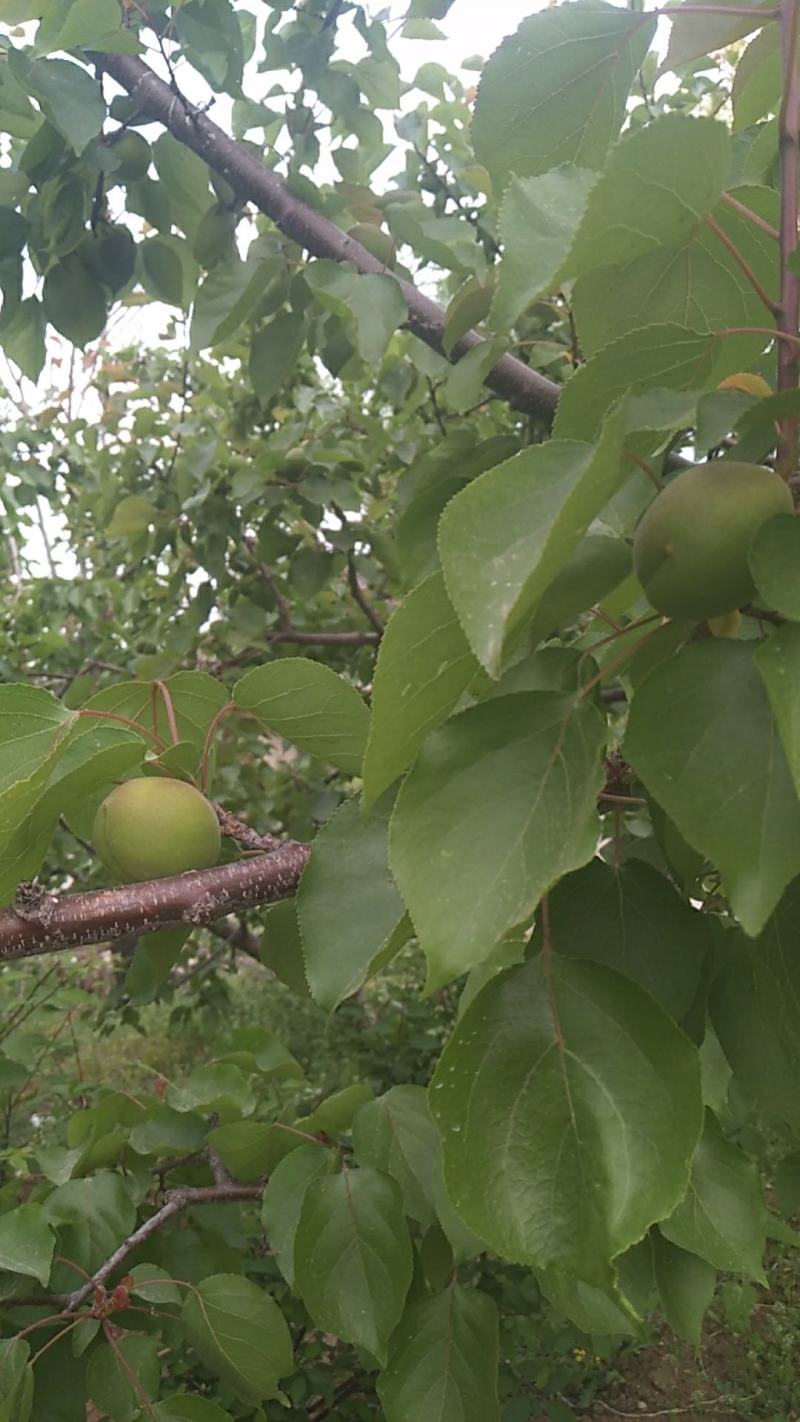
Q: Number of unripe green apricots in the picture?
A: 2